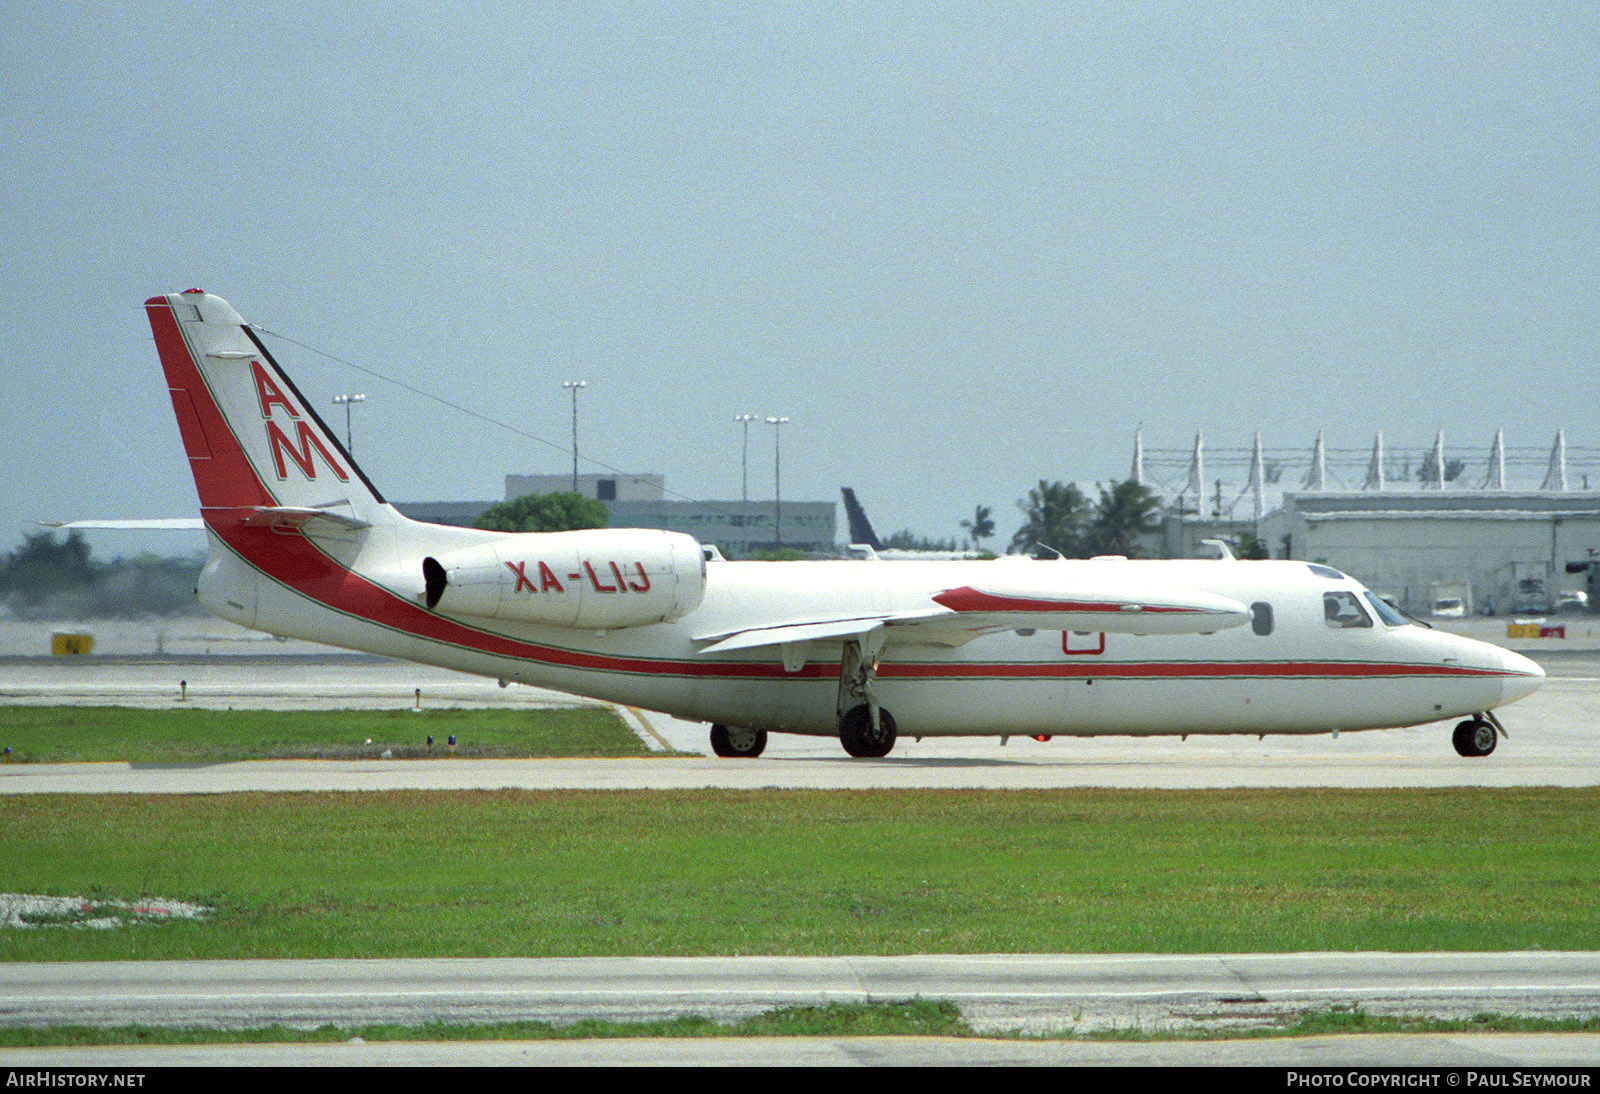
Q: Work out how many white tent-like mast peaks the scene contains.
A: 8